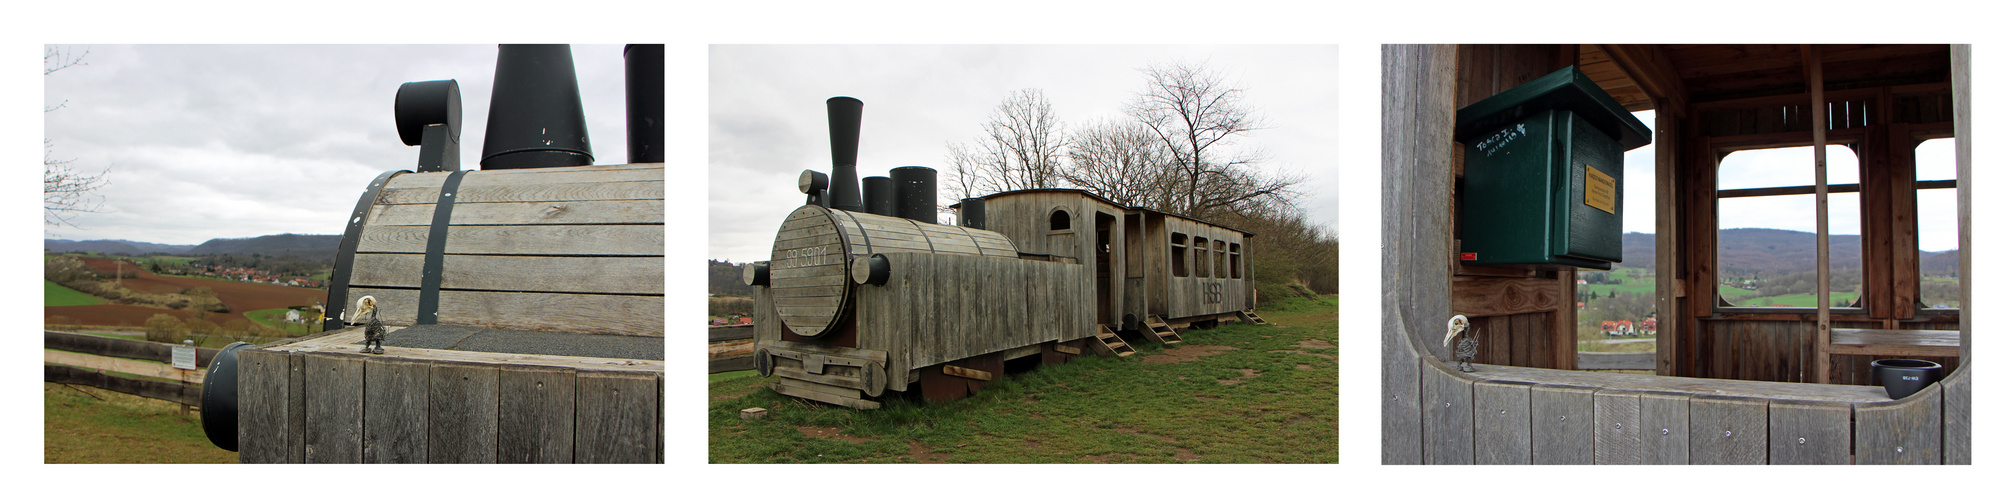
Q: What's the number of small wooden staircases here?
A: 3